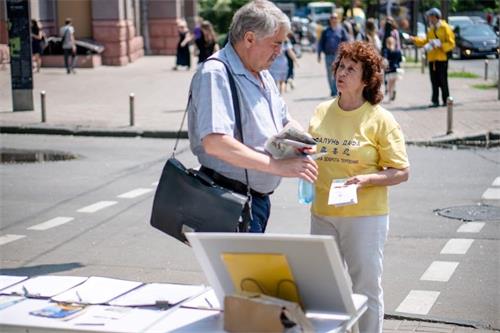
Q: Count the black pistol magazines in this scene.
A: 0